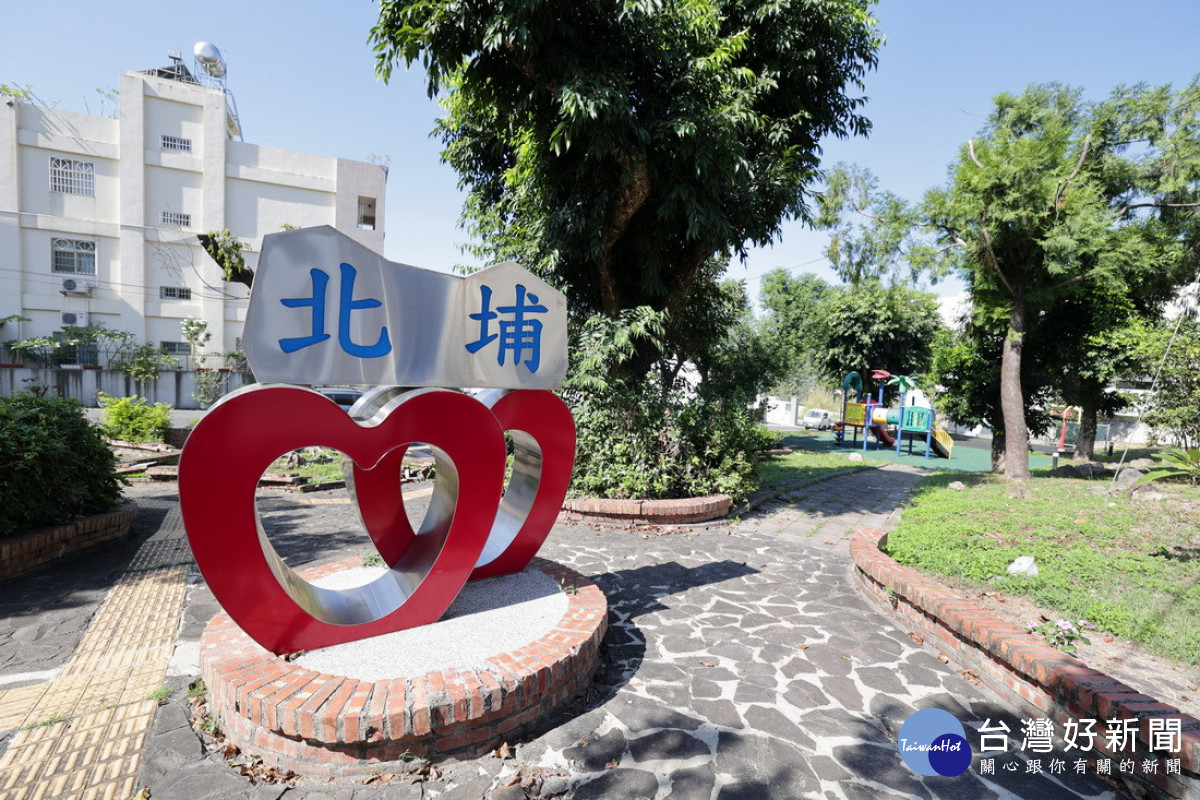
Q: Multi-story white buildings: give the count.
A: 1